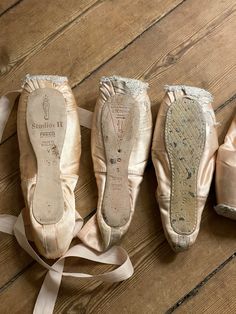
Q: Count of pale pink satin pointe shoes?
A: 4